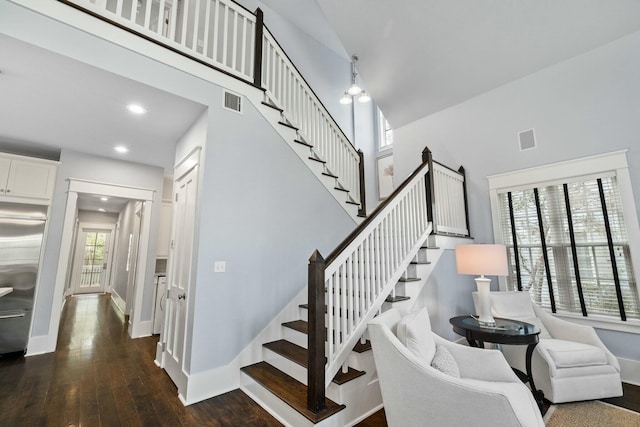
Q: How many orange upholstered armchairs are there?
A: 0